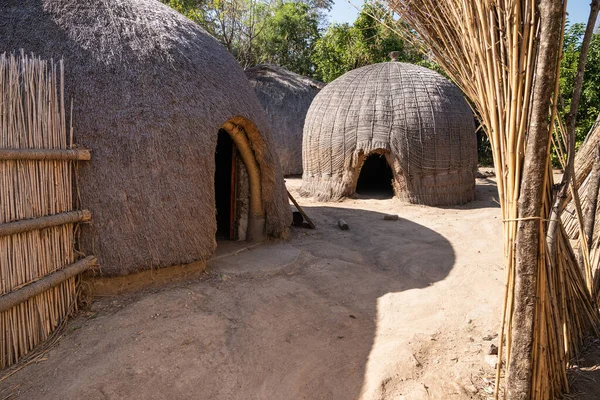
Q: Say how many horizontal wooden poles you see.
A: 3